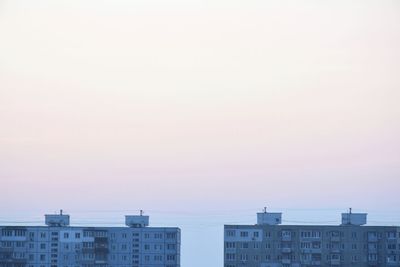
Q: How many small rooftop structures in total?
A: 4